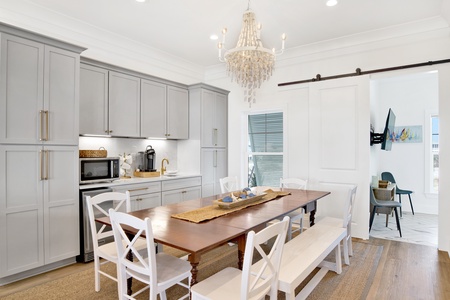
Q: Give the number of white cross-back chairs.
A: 6